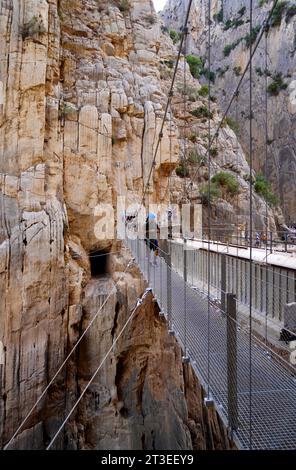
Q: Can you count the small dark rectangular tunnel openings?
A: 1